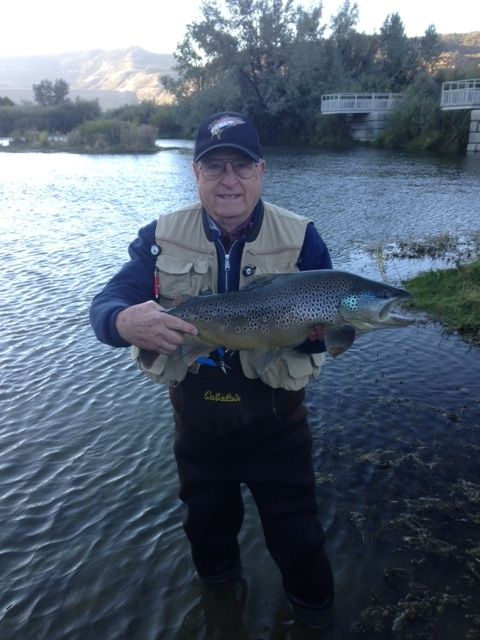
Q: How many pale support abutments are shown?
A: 2